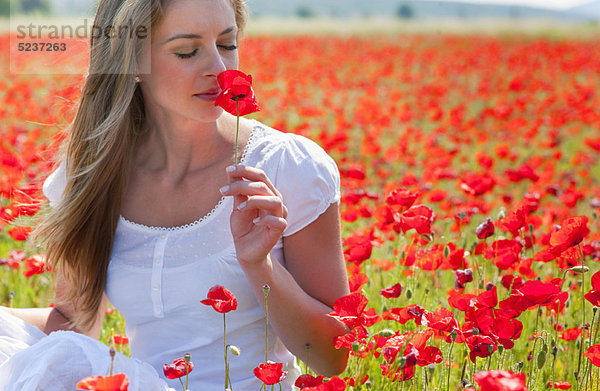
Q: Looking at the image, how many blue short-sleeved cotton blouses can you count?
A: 0